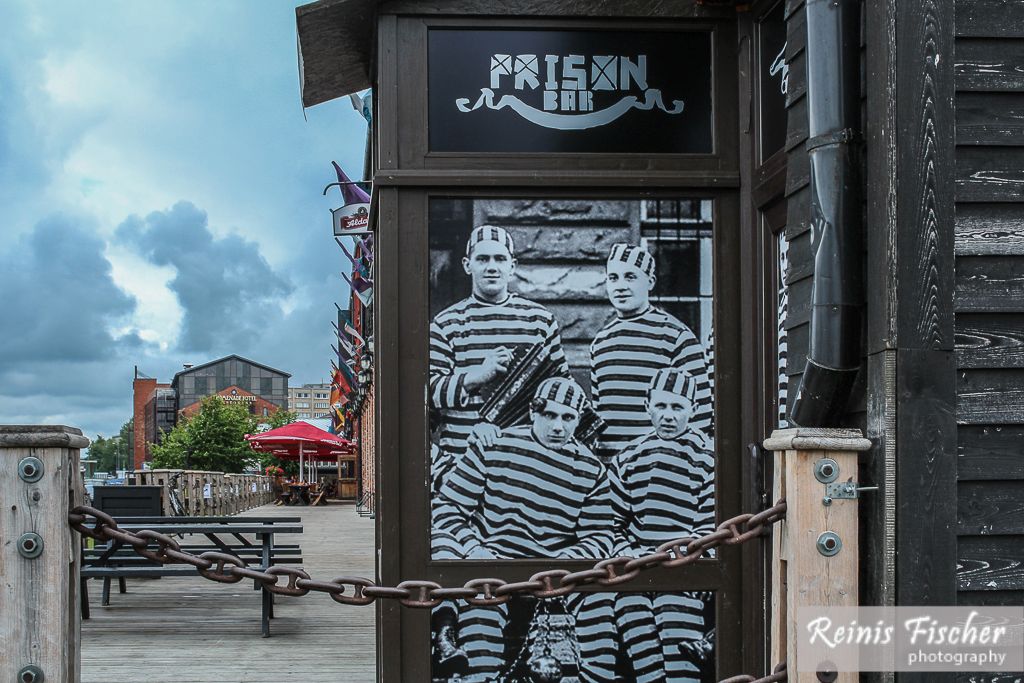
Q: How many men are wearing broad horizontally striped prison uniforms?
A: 4